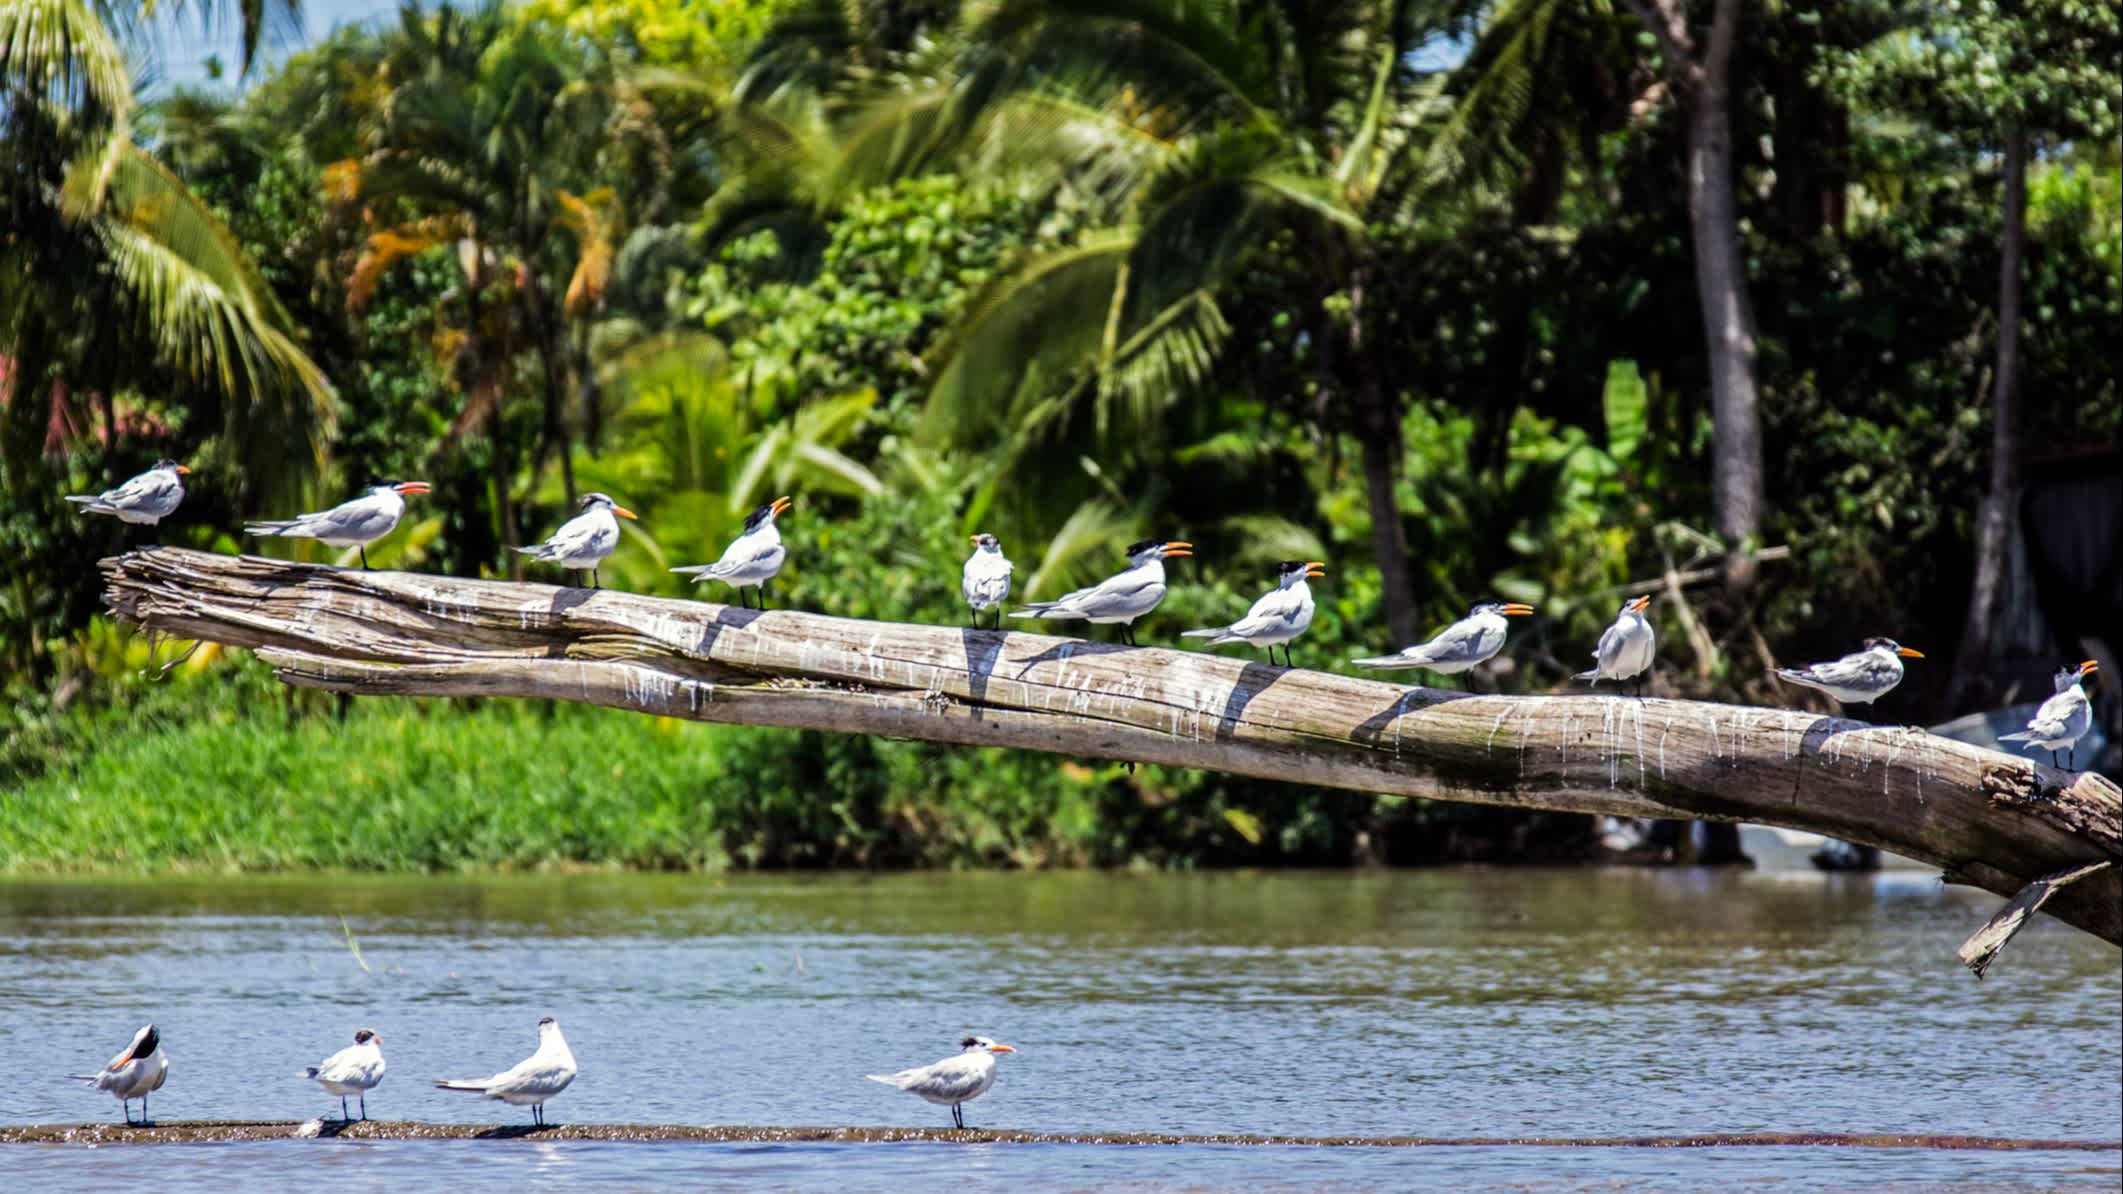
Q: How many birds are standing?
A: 15